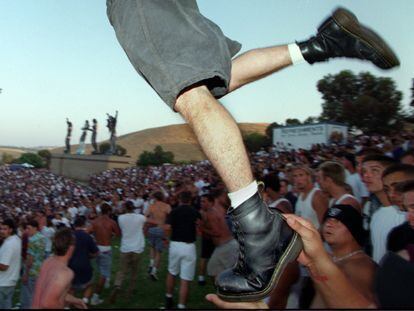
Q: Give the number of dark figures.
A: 4